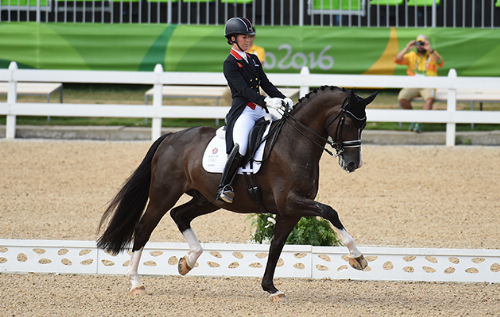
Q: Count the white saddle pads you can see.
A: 1